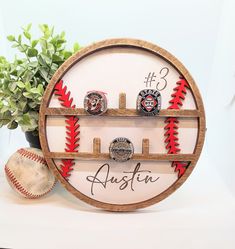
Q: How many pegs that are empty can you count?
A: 3